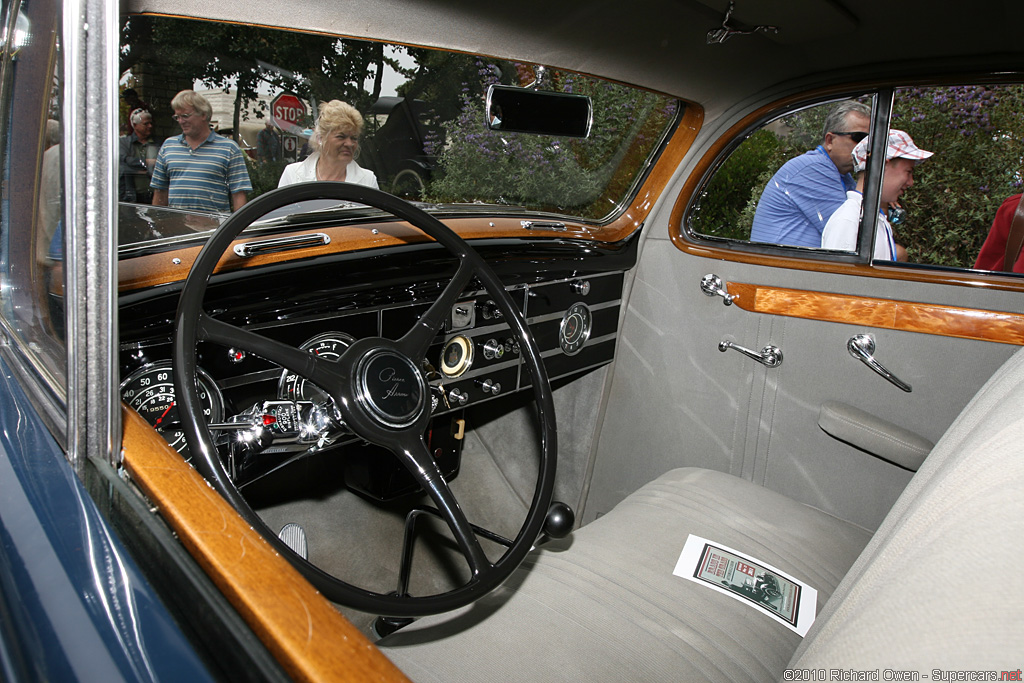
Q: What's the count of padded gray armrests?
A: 1